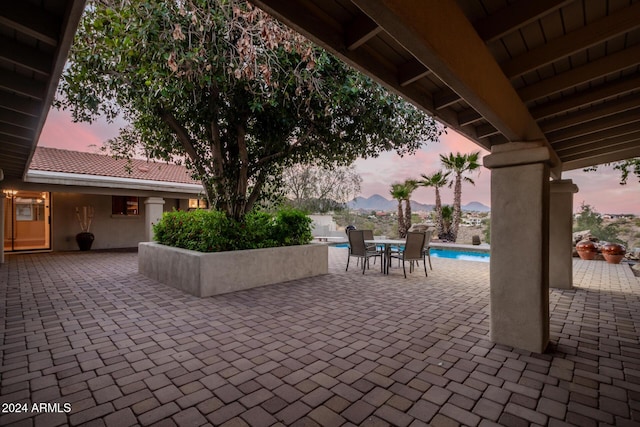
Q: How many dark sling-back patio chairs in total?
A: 4